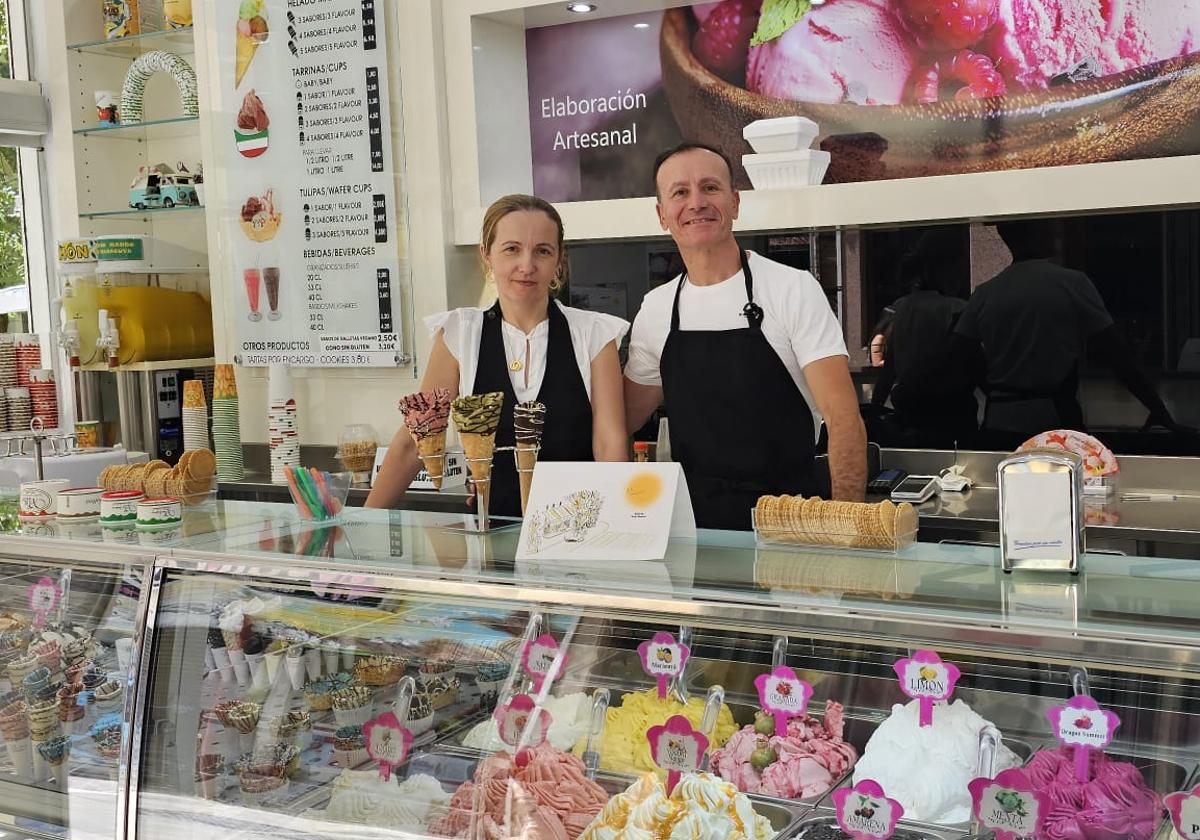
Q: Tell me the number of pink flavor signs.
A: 12